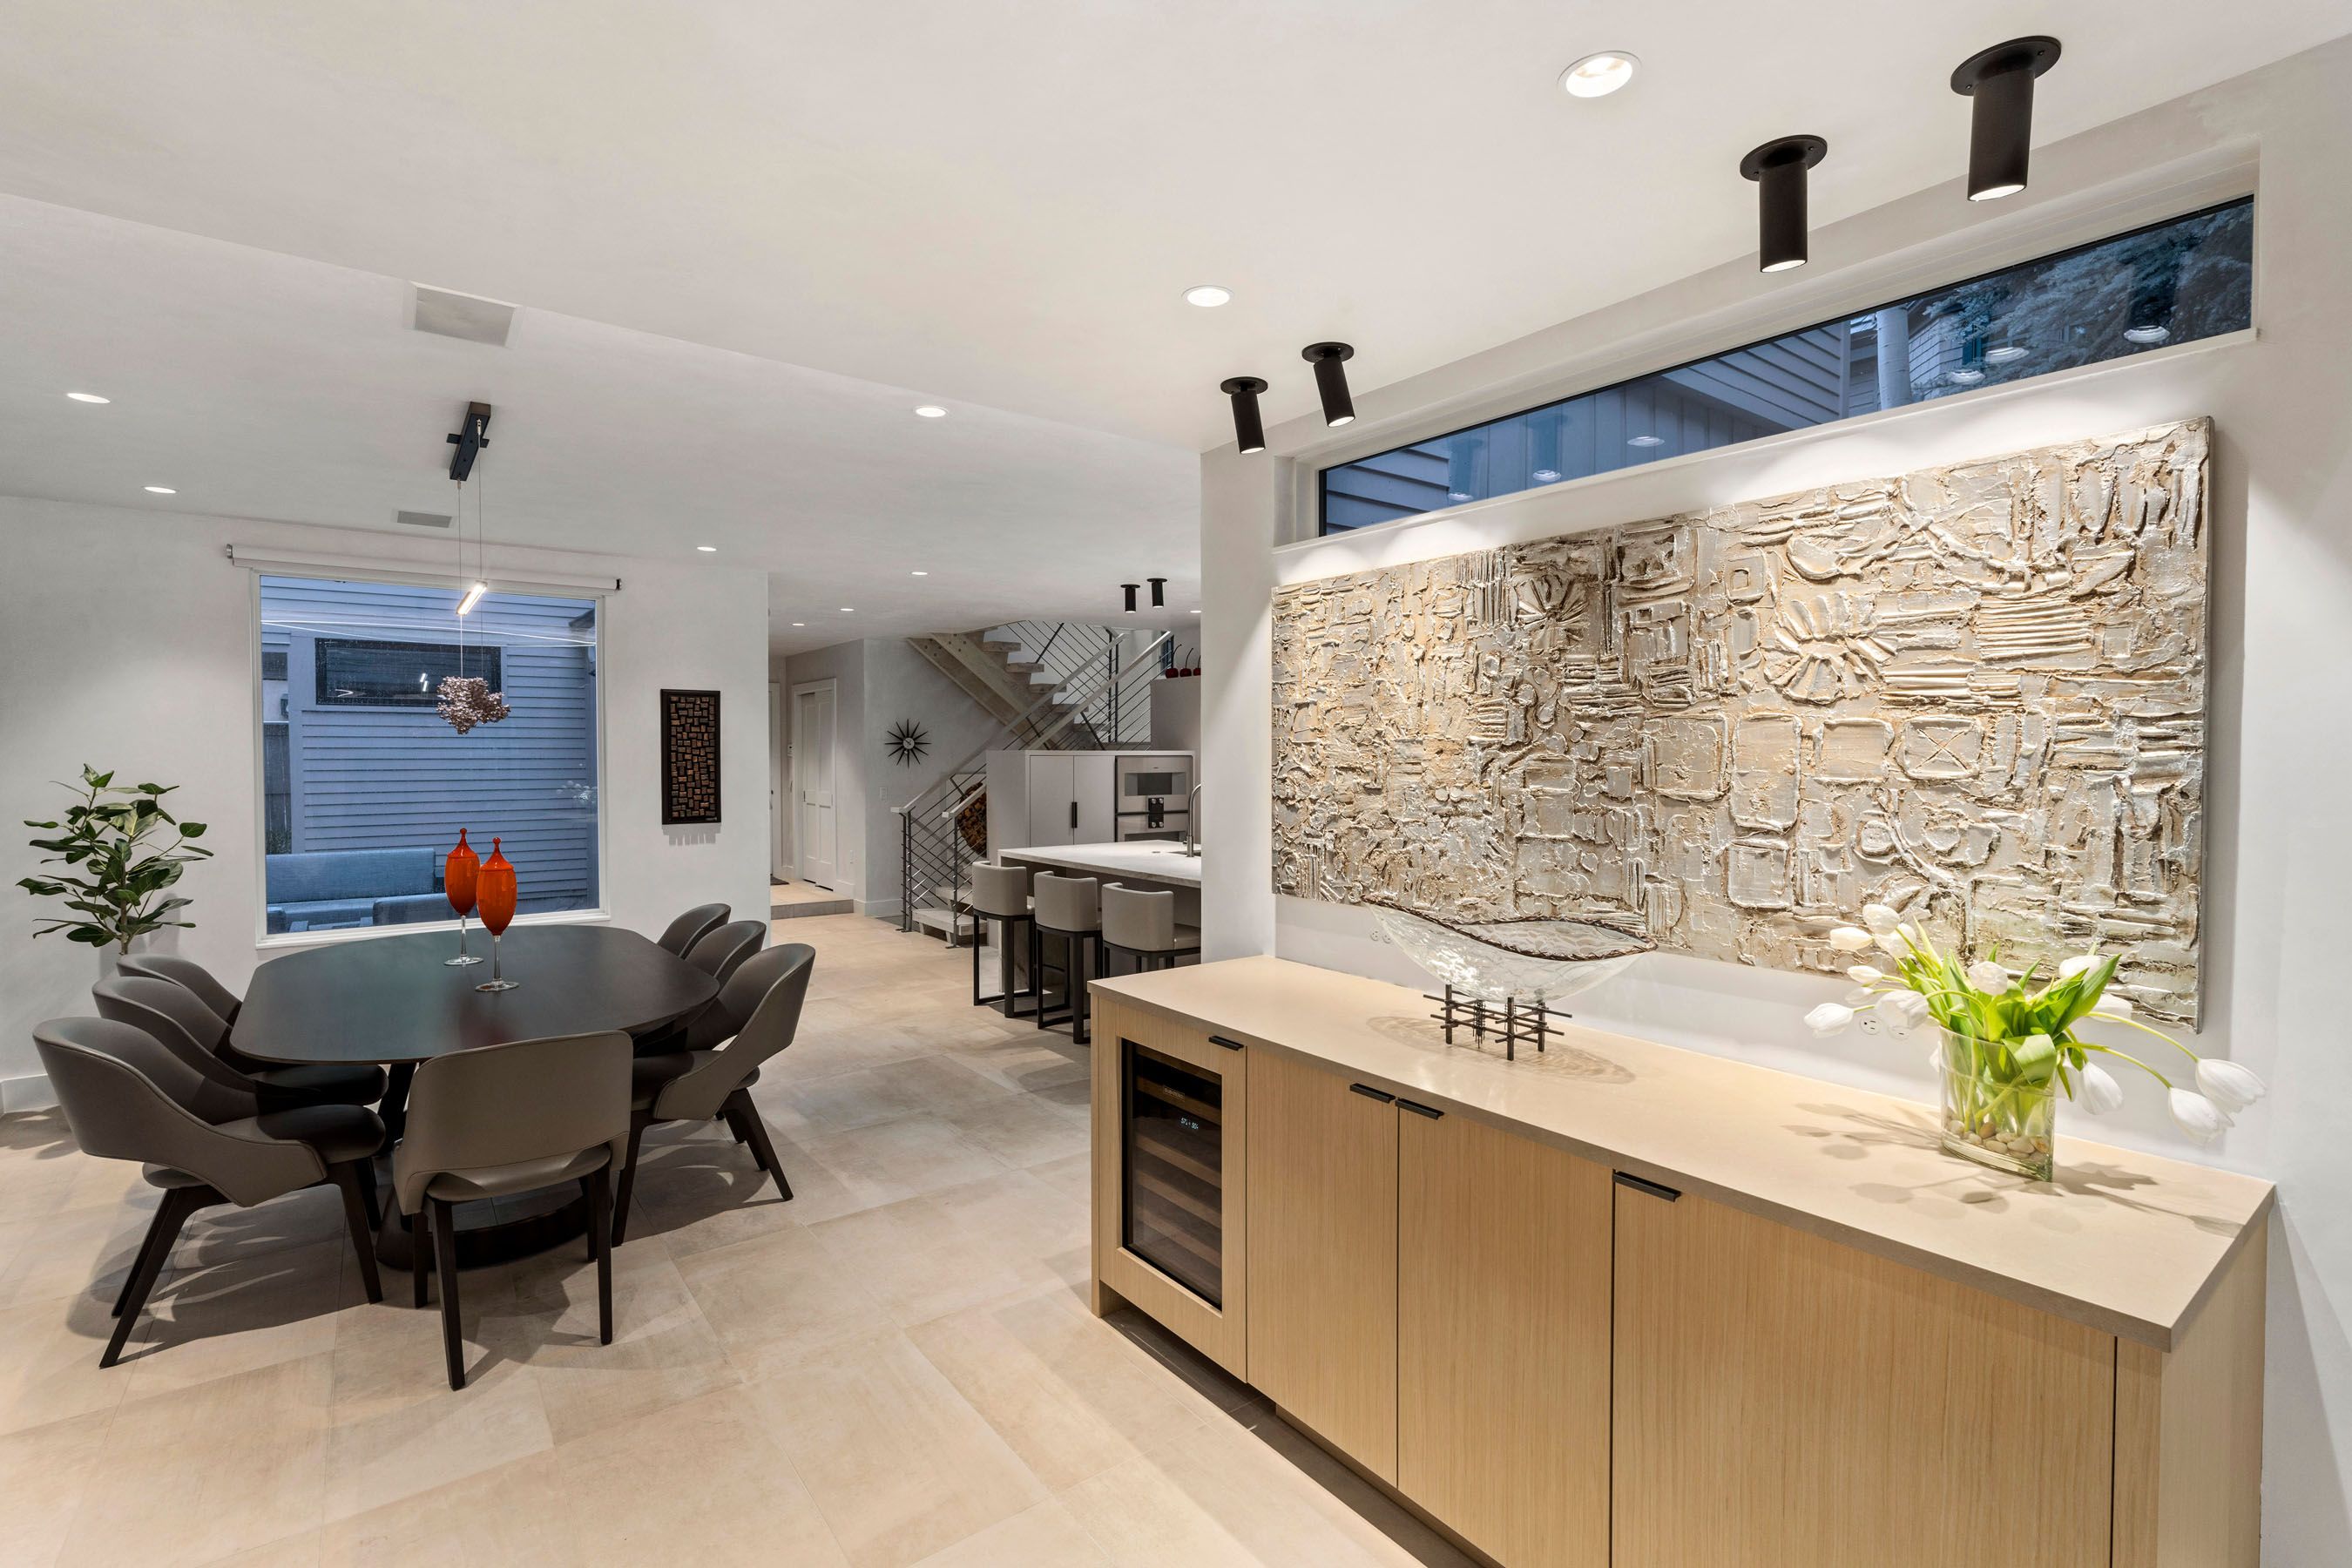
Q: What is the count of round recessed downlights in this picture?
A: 10